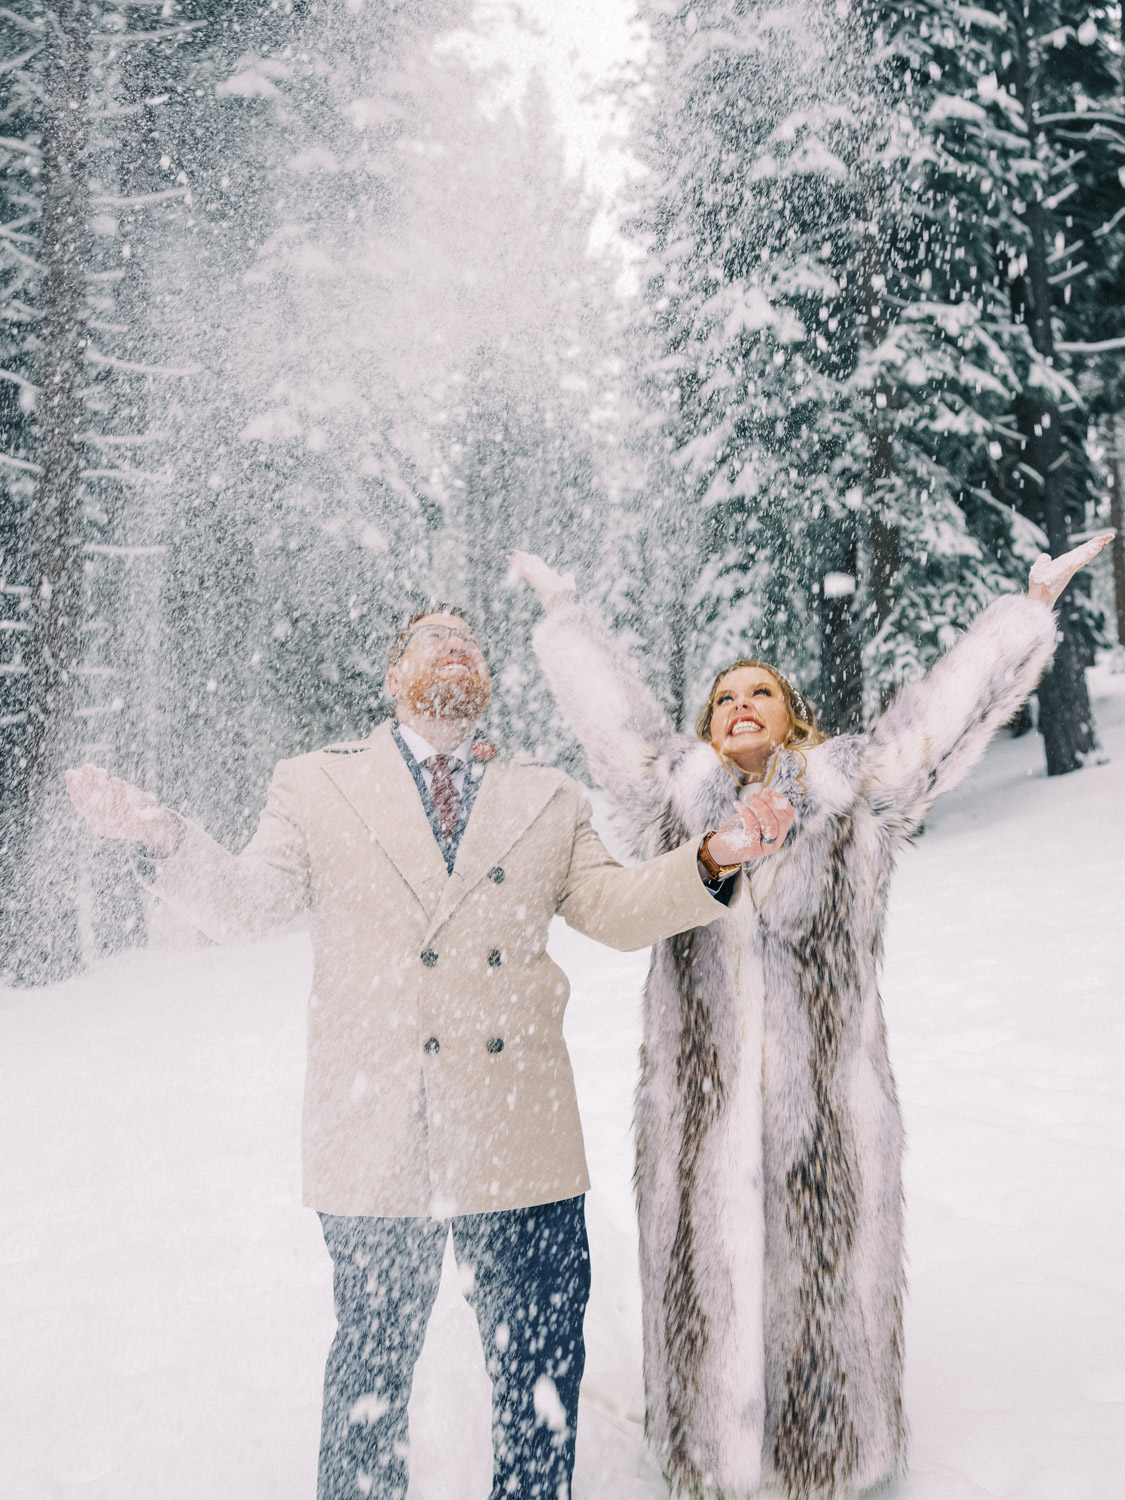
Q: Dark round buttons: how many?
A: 5